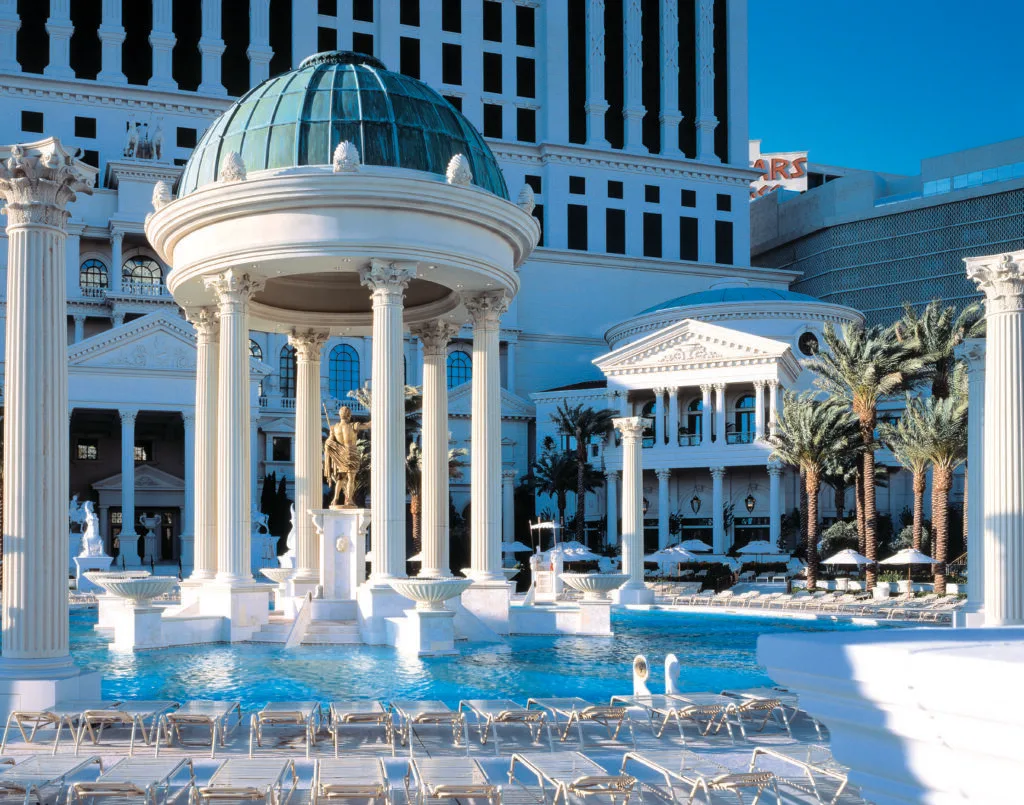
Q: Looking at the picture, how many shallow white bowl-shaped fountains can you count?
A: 6